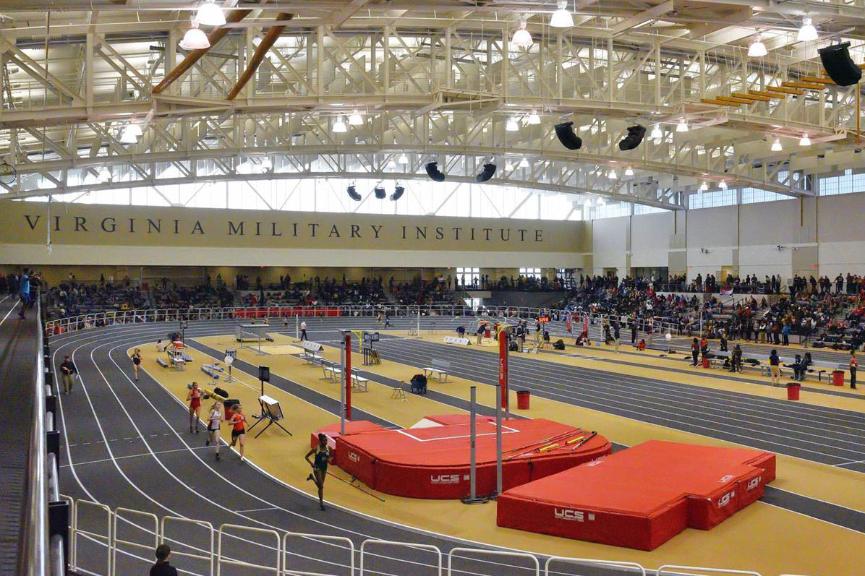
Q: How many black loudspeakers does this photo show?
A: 8